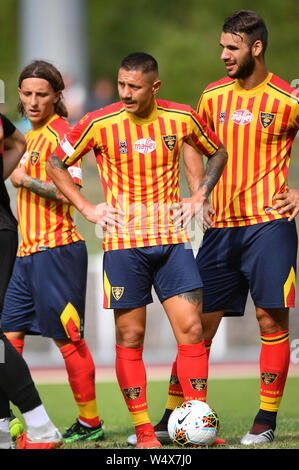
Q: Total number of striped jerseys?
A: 3